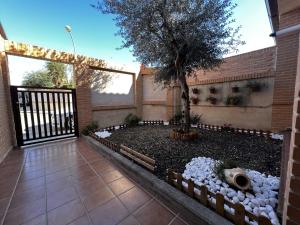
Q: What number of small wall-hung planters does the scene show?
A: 7